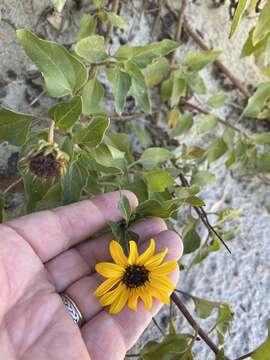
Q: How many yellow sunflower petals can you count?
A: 13